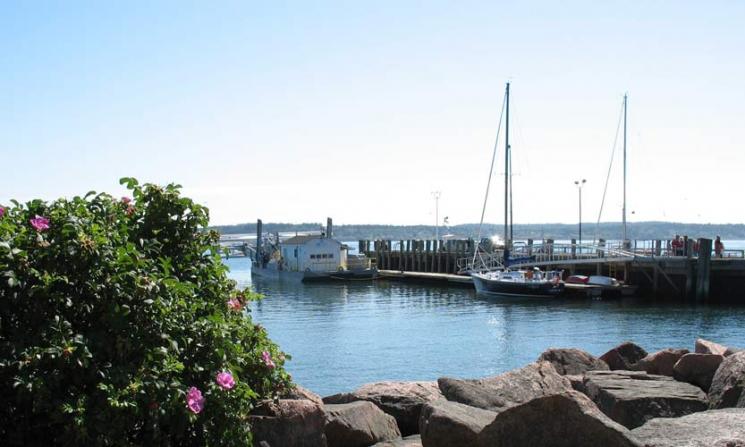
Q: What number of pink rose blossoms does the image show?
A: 7